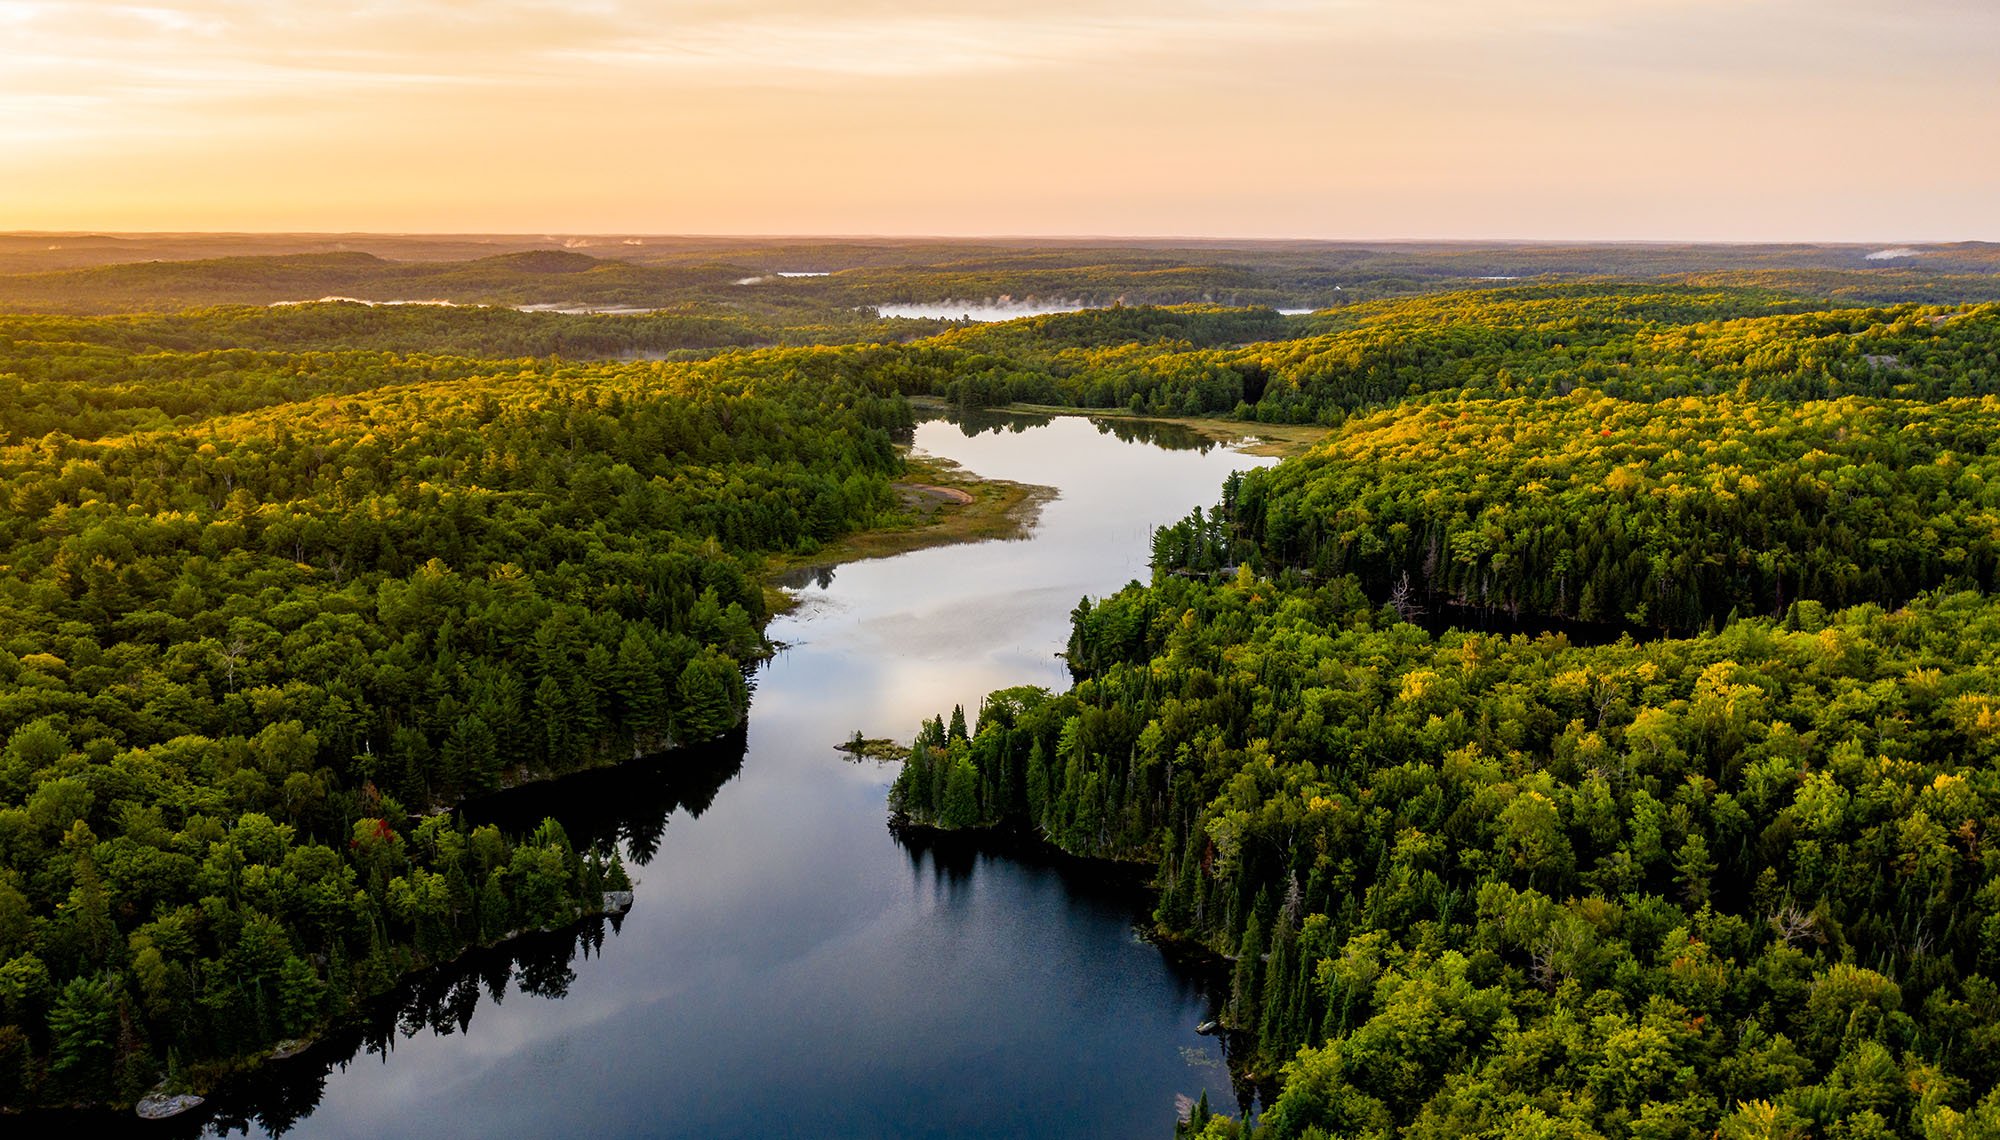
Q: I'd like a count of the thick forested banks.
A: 2